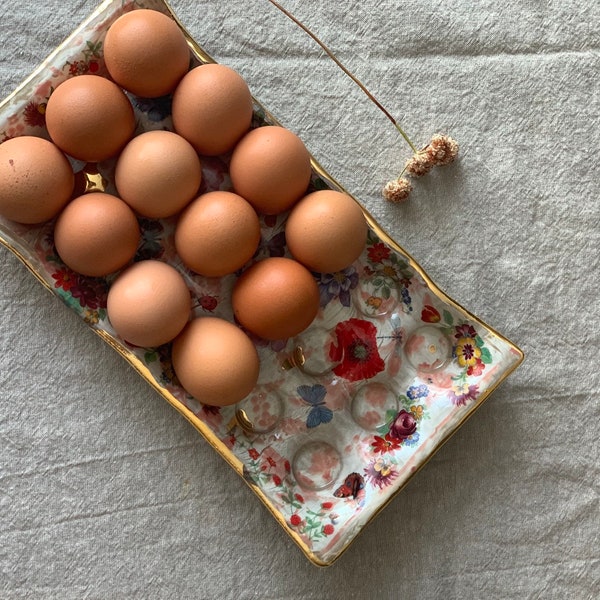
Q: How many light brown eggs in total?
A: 12